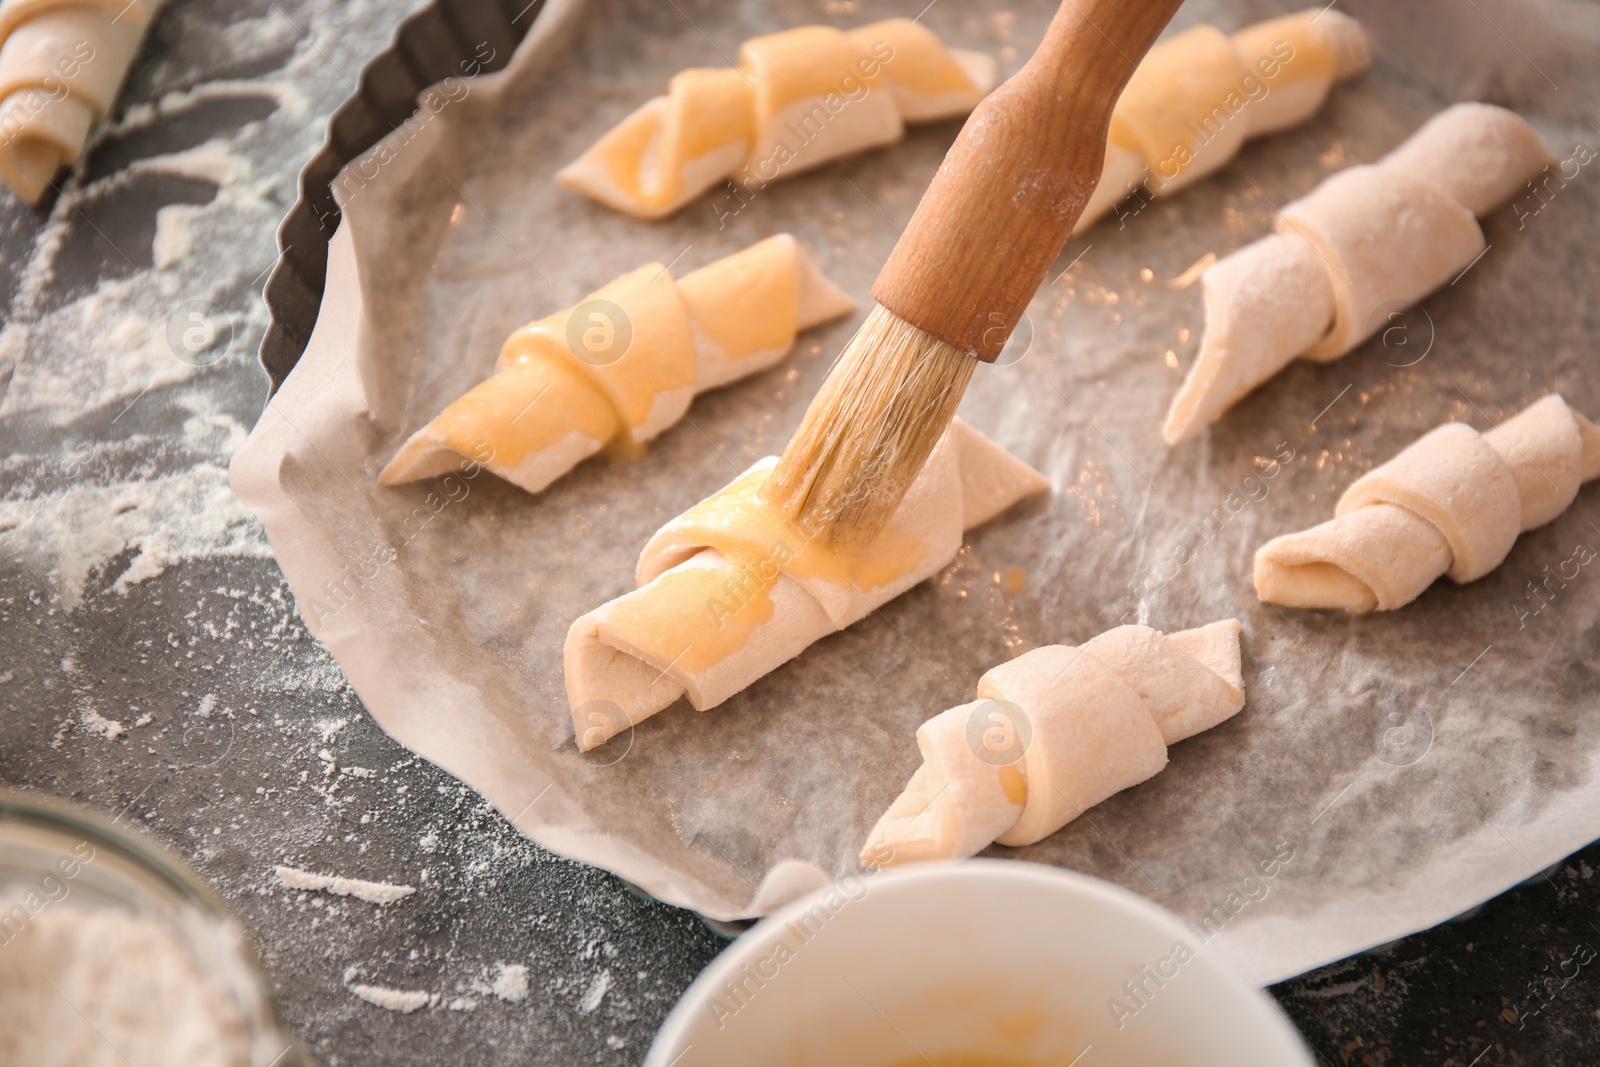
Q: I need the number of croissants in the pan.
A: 7